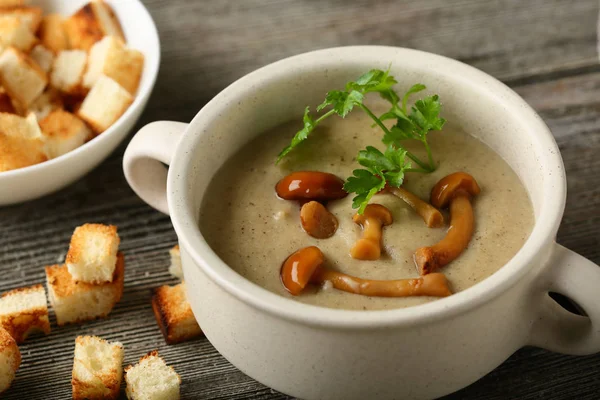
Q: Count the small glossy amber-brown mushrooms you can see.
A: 5